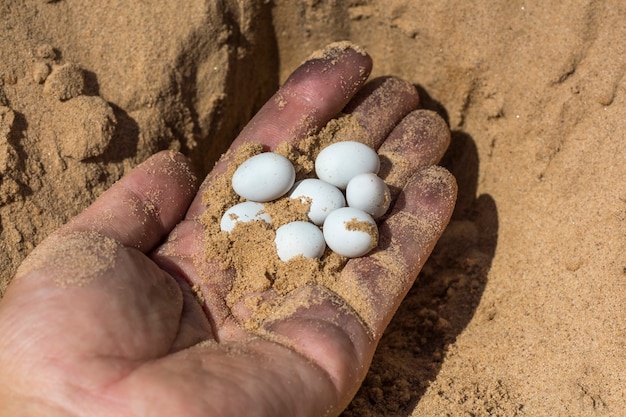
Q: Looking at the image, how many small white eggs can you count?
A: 7